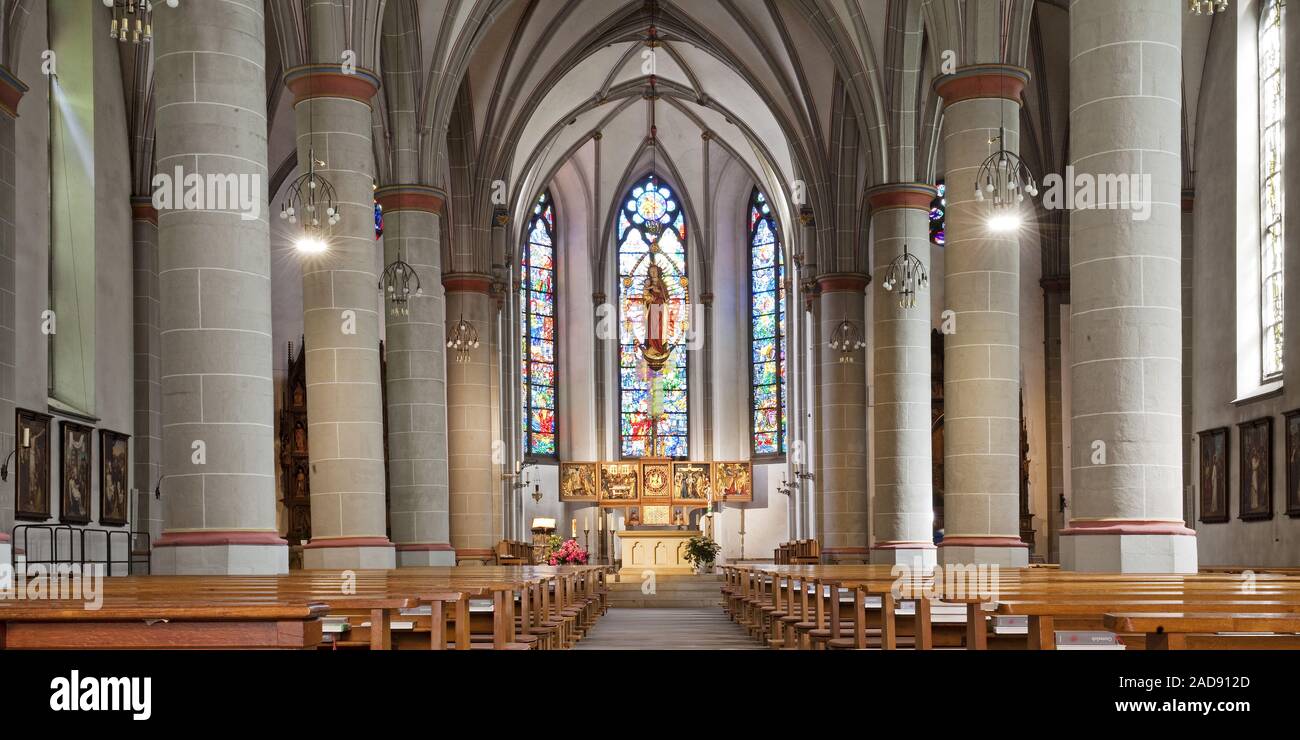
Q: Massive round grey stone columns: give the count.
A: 8